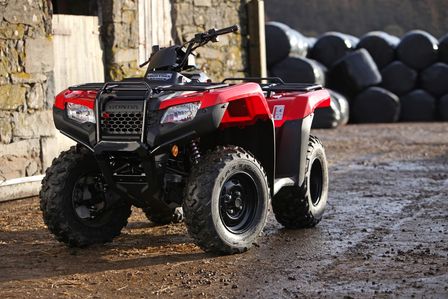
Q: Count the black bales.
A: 13